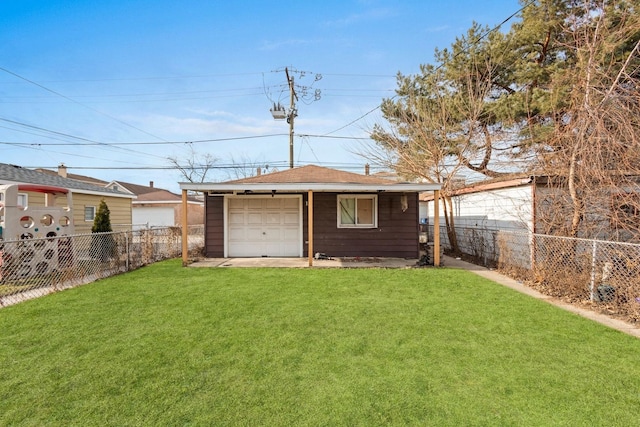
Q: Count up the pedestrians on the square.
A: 0